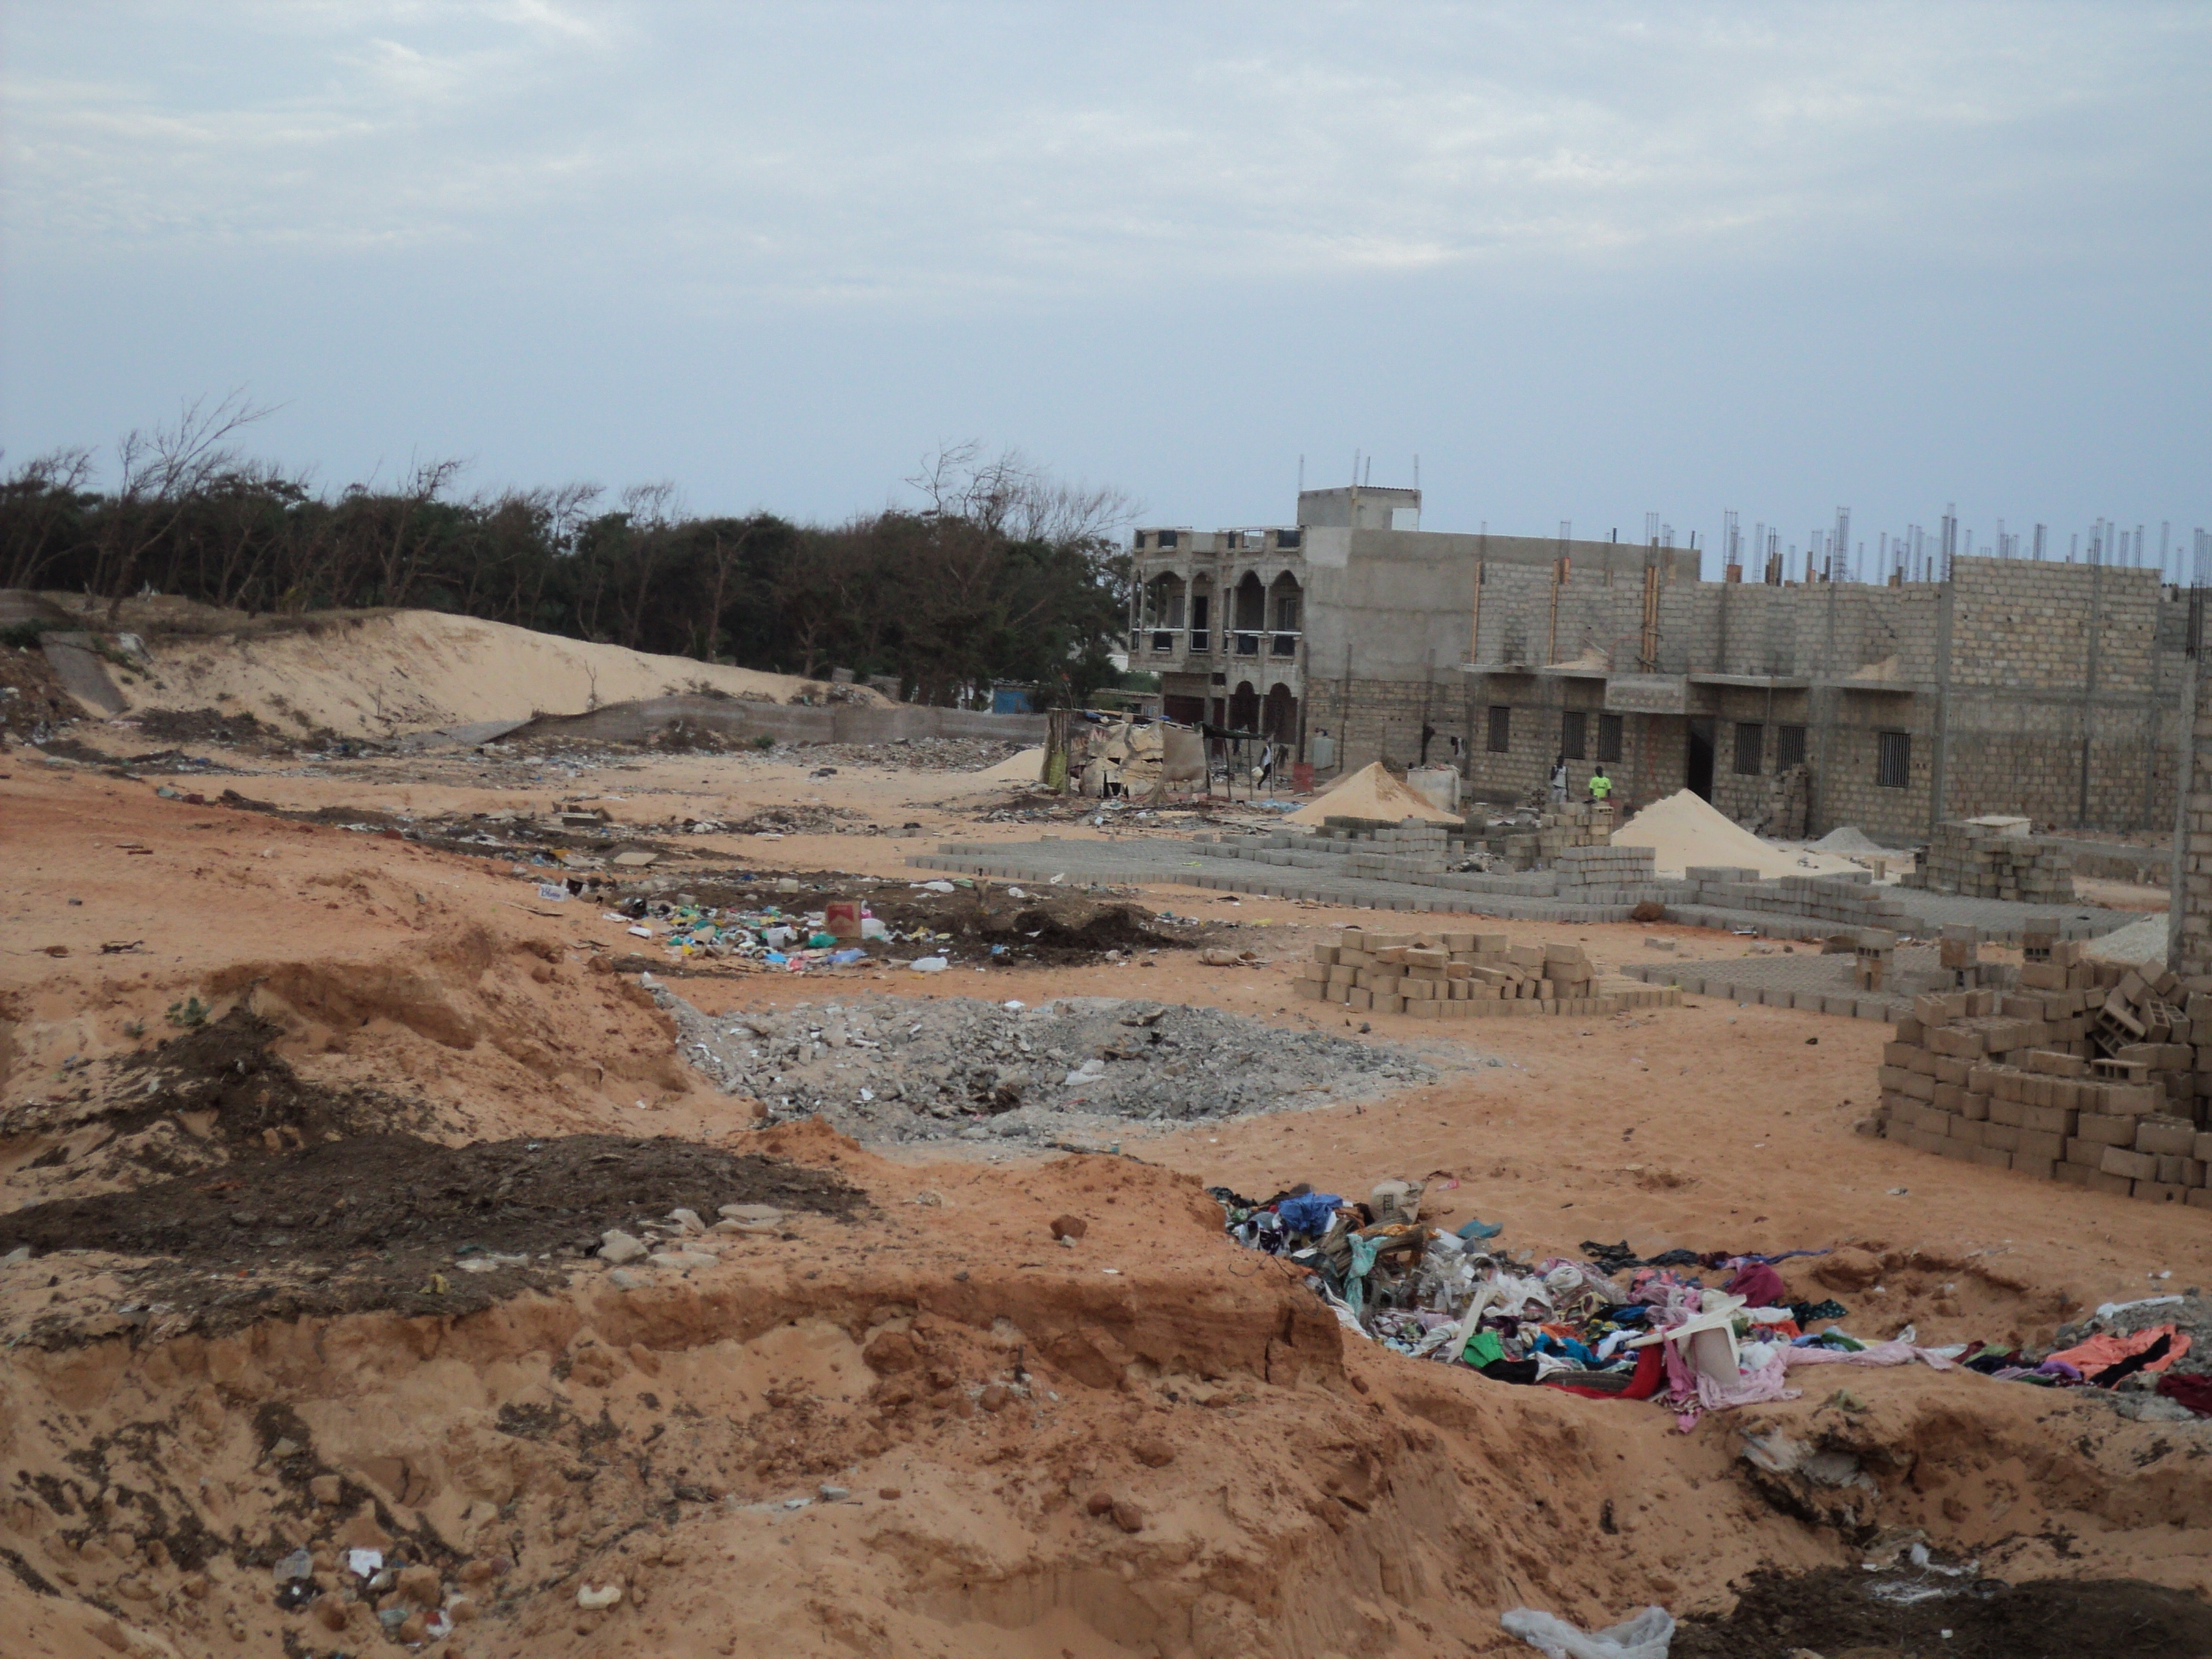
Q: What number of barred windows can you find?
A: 6